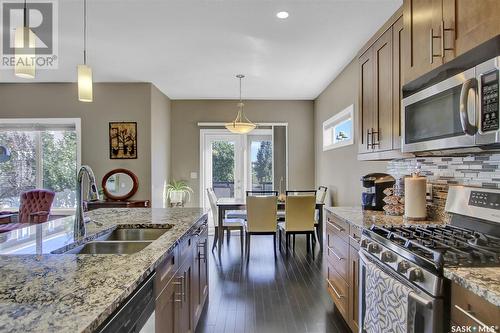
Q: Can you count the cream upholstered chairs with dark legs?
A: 4